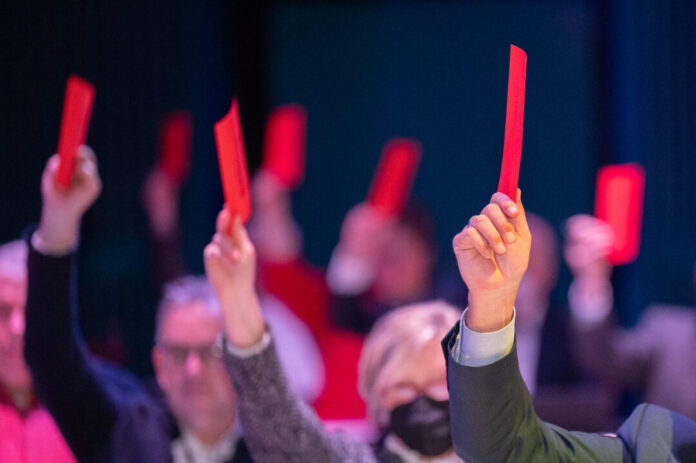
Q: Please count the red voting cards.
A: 7